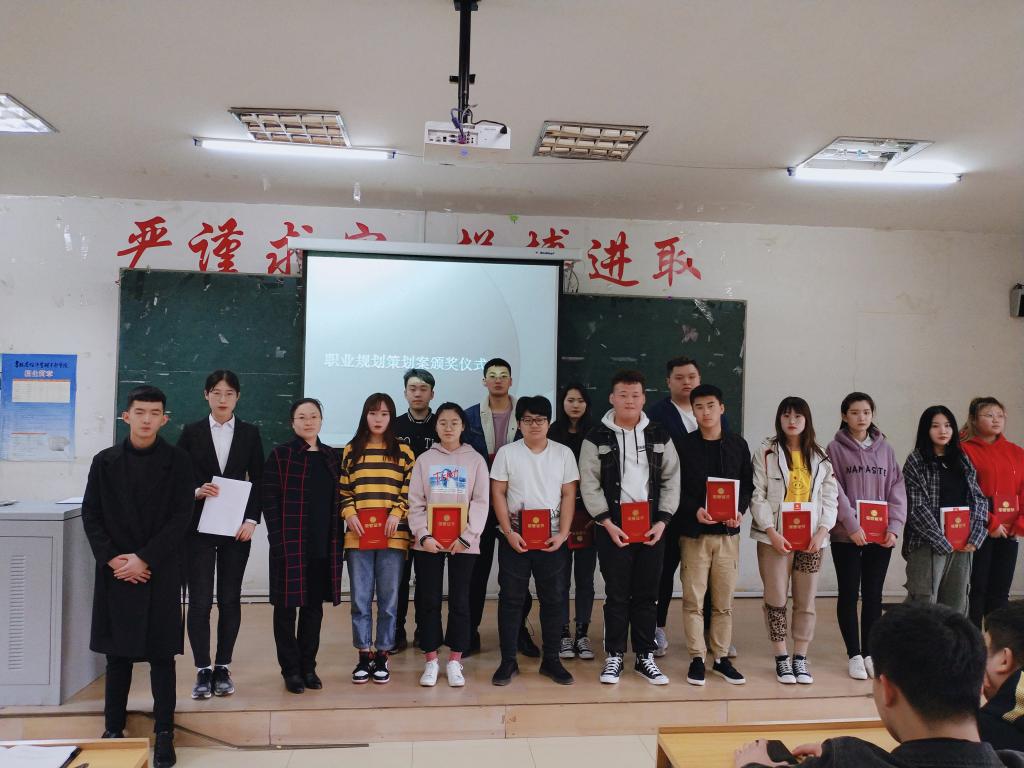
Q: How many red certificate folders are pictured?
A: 10